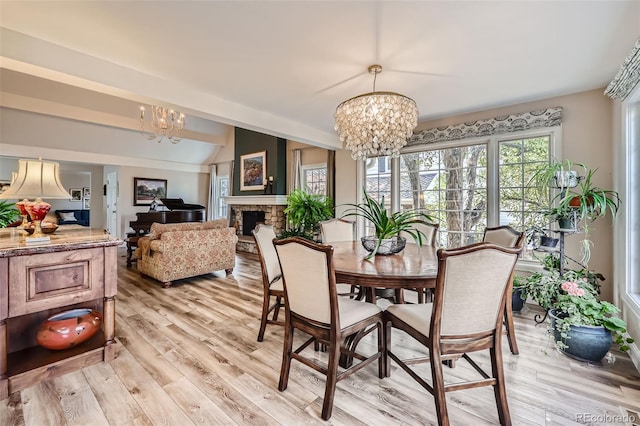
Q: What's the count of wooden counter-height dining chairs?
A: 6